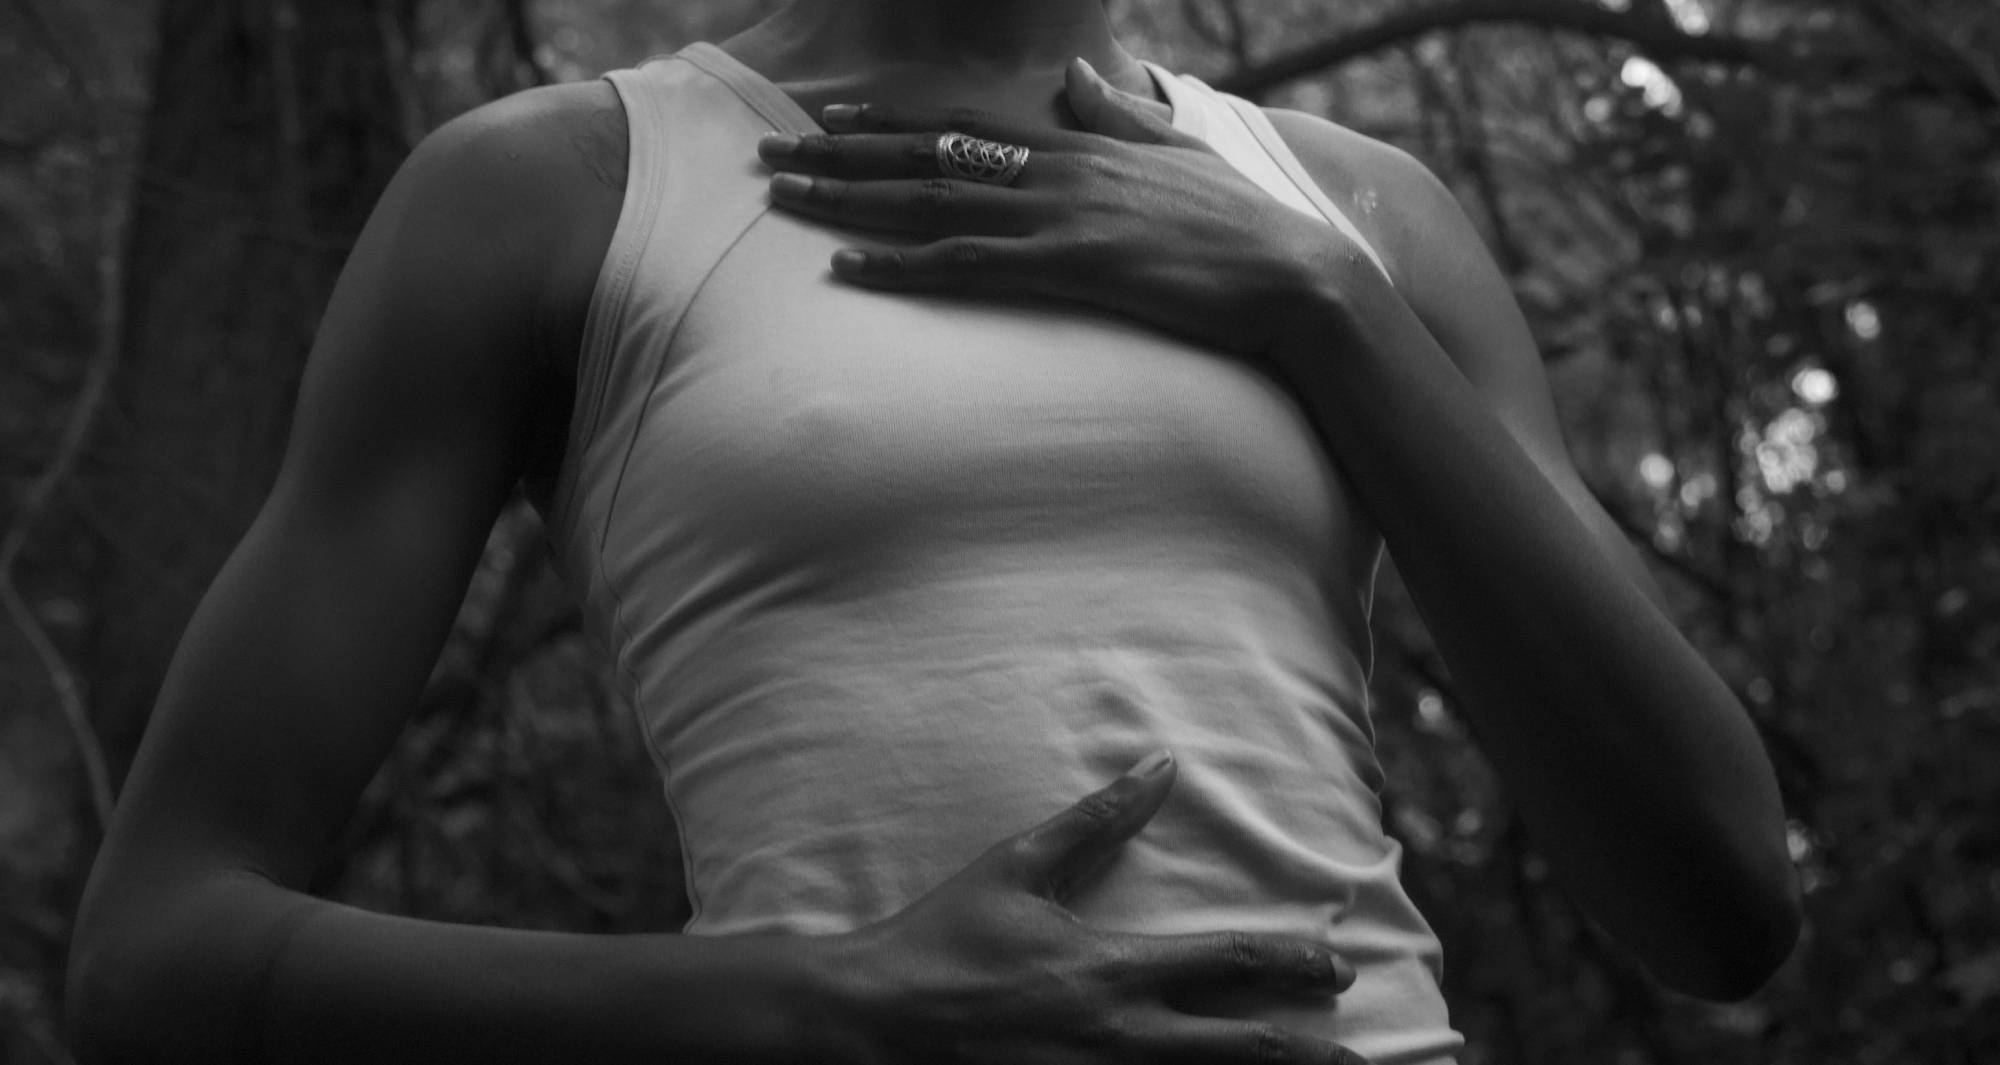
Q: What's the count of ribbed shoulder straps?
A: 2